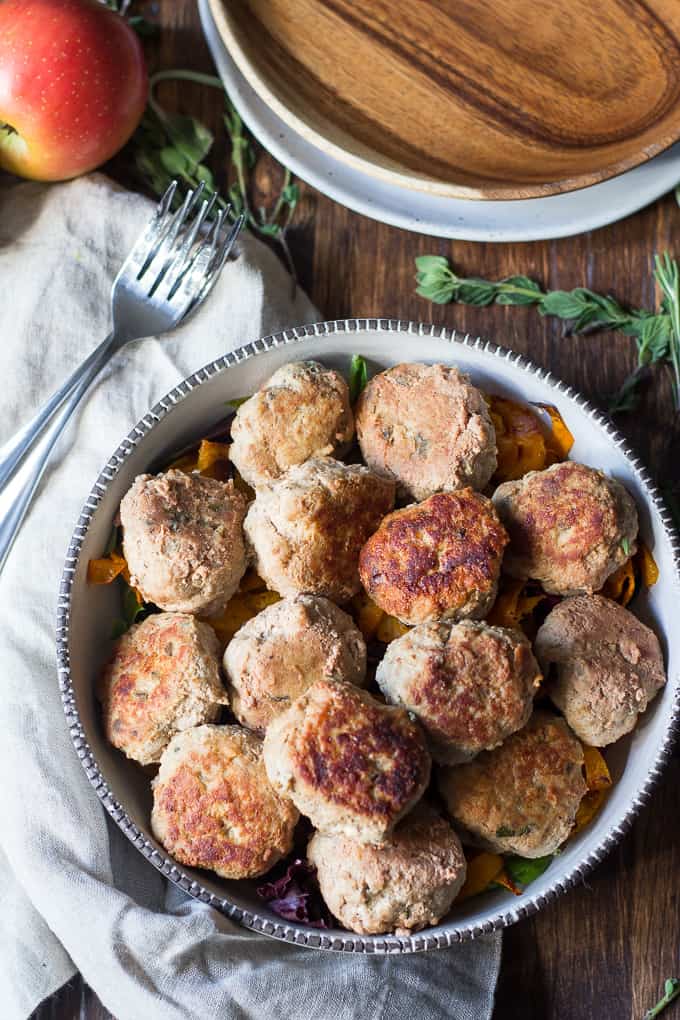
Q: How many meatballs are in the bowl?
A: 14